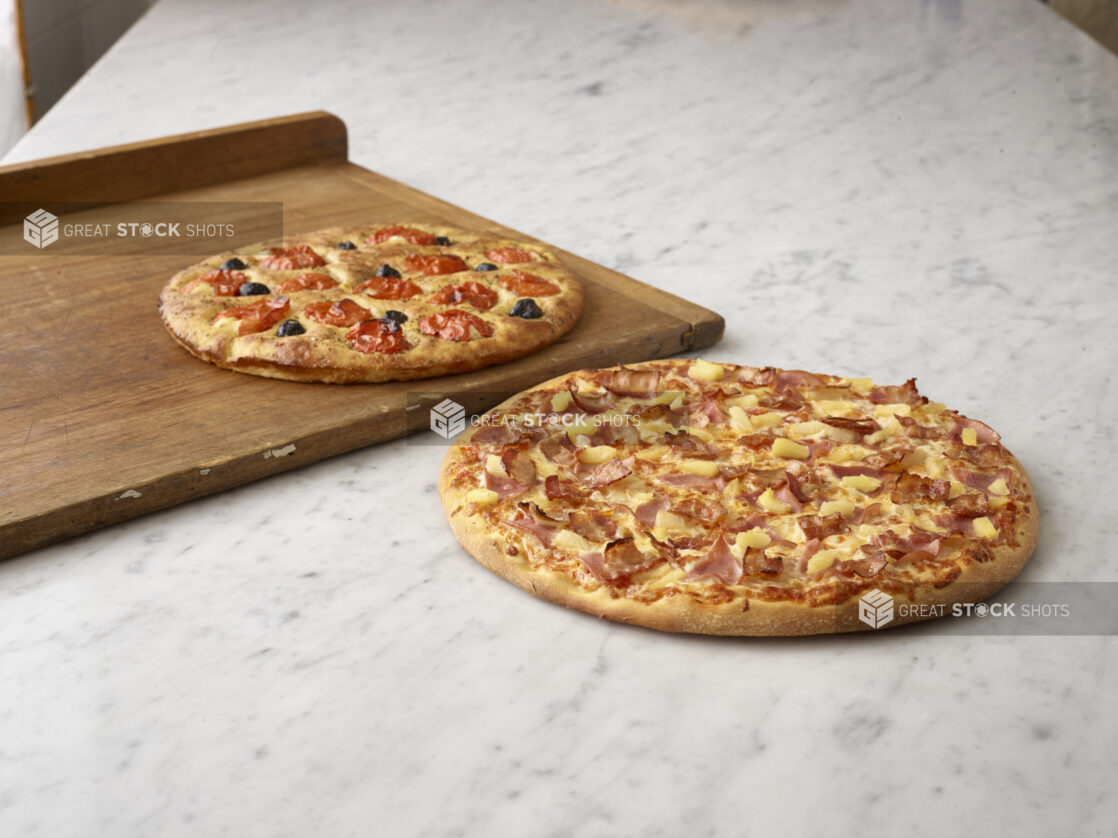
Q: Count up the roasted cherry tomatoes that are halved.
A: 13